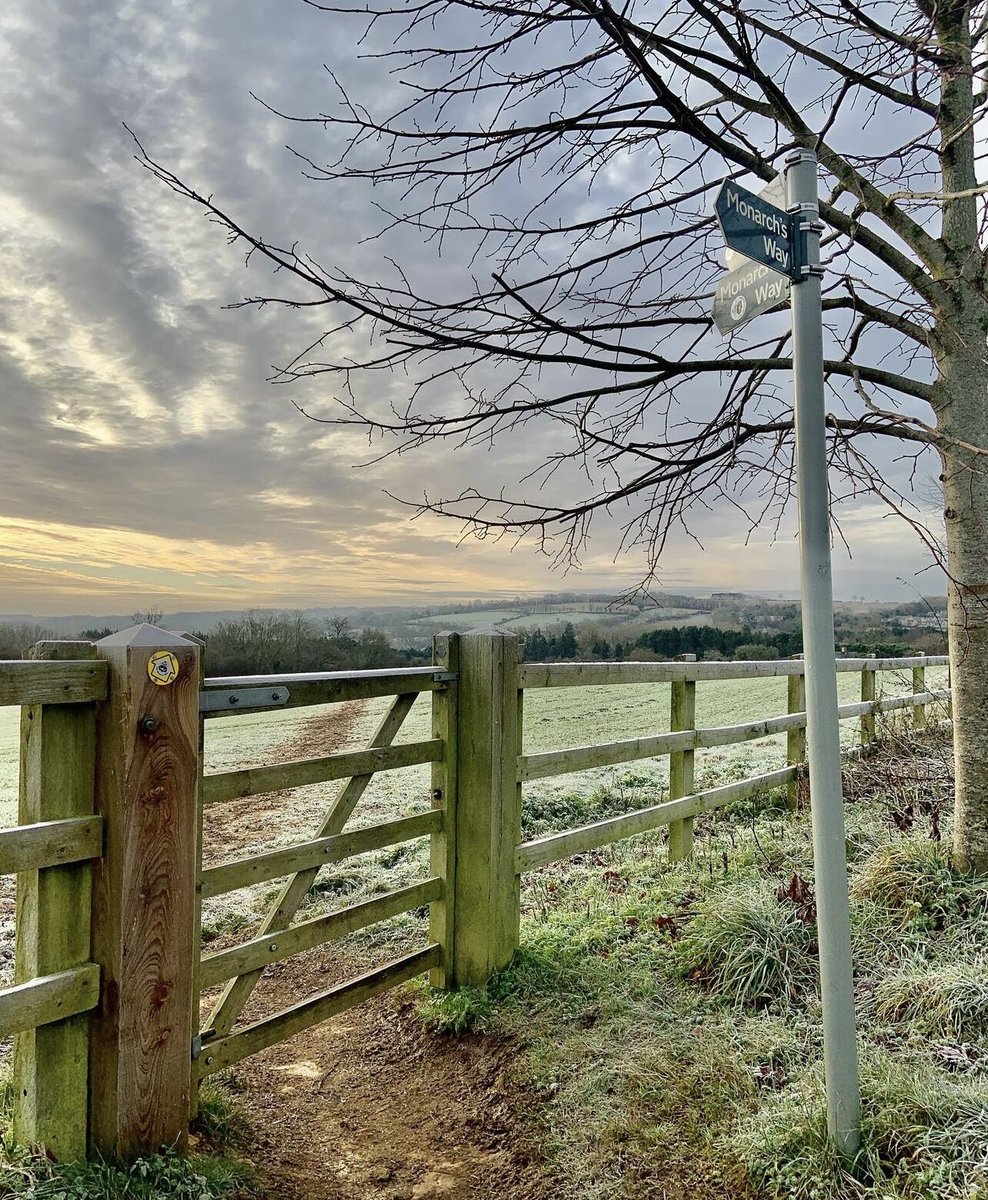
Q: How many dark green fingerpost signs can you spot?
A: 1